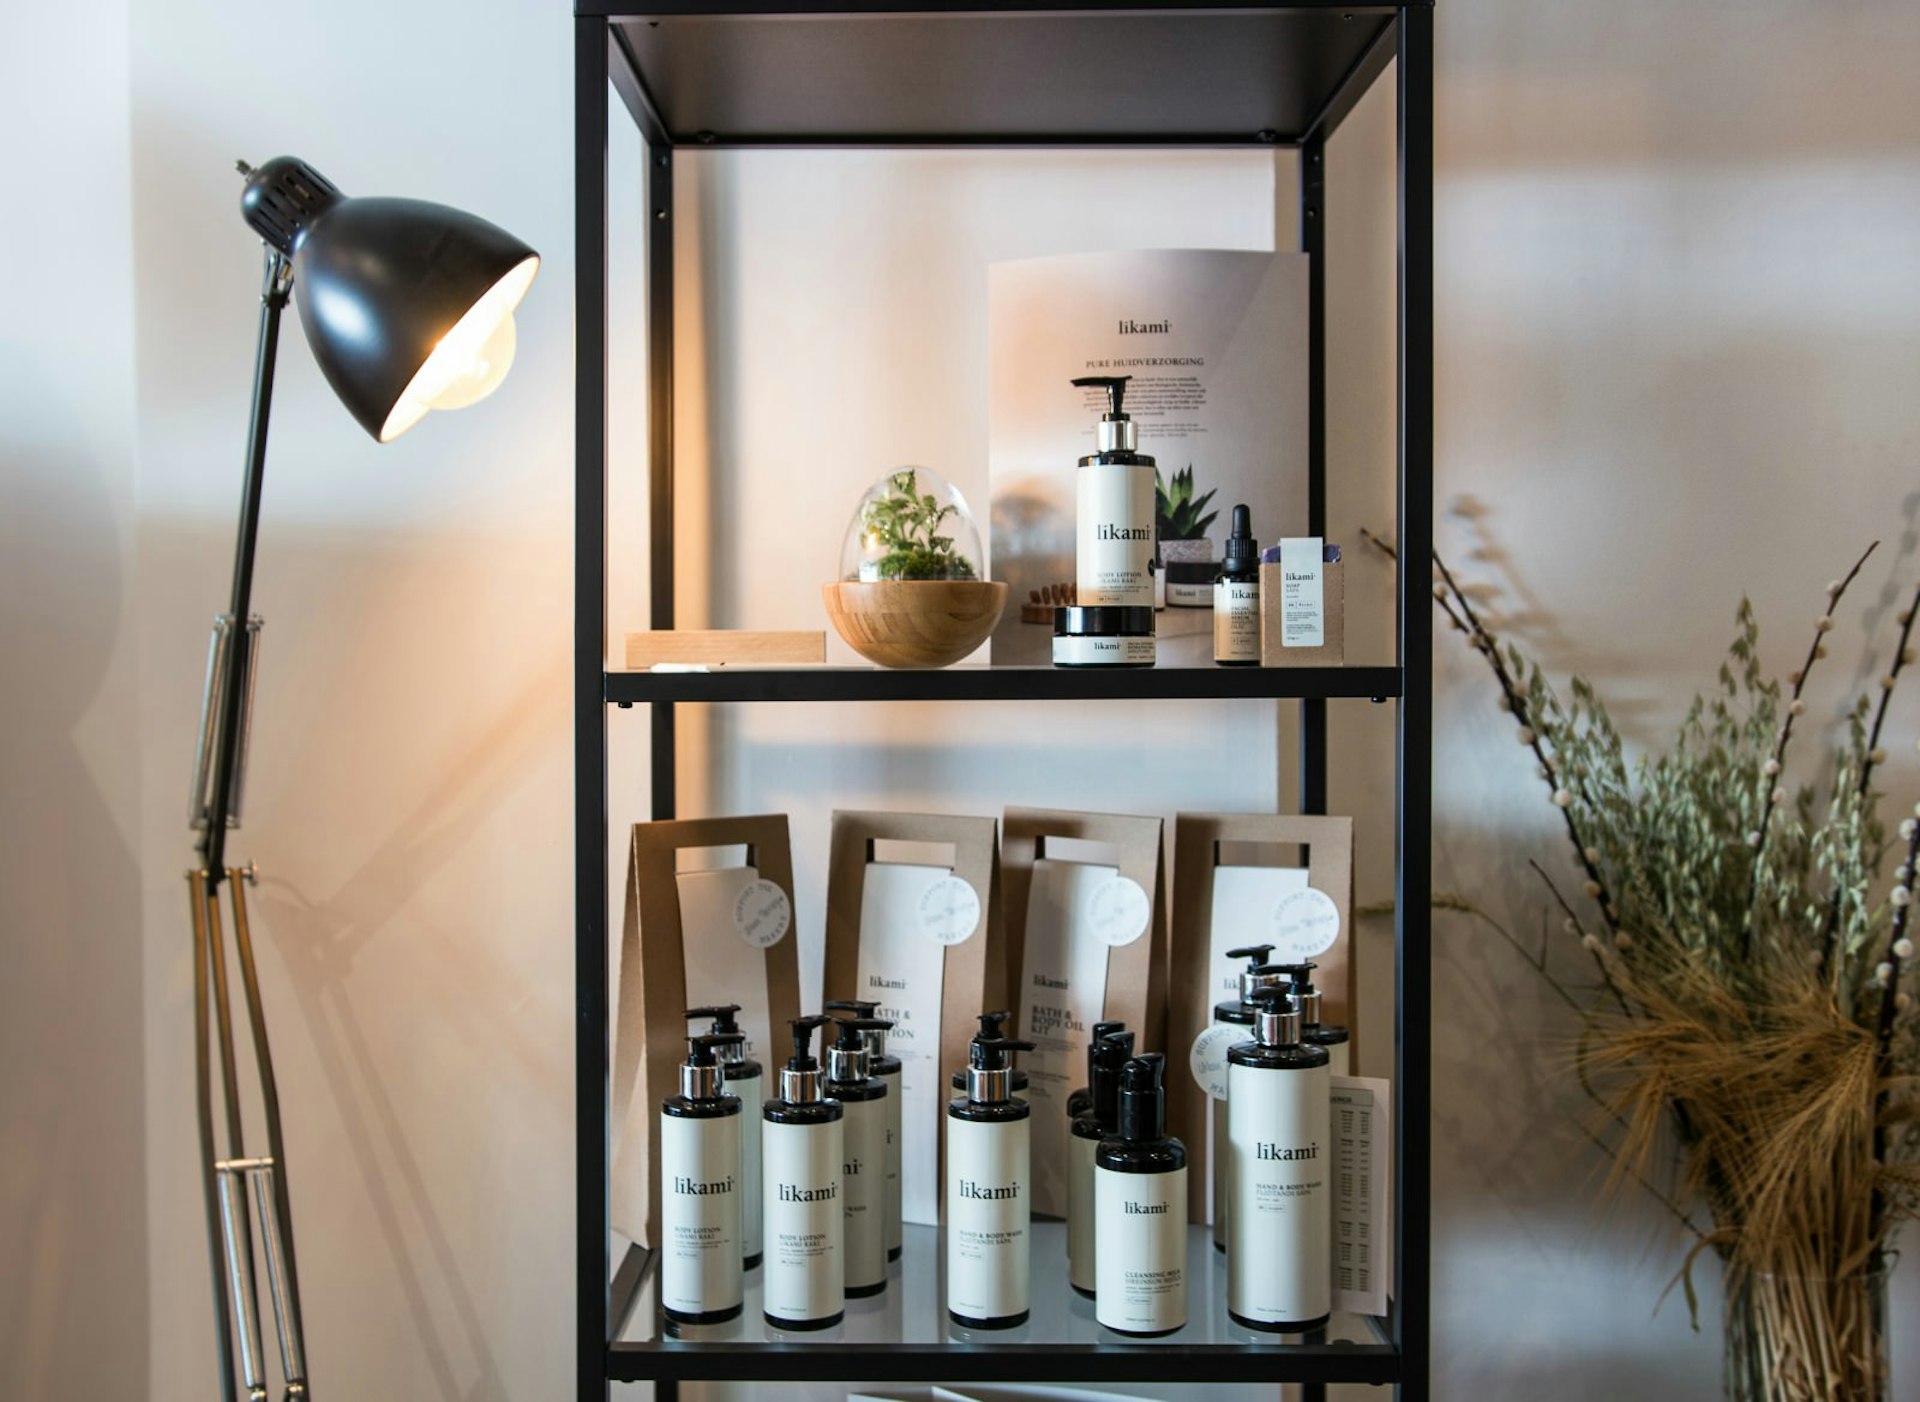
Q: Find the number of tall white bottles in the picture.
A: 14